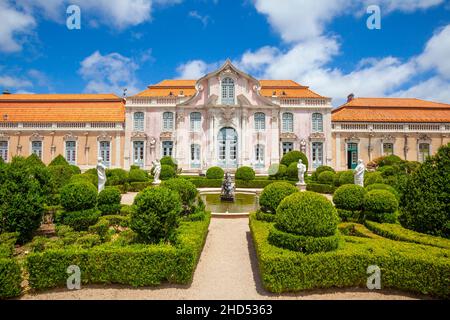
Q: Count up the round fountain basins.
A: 1